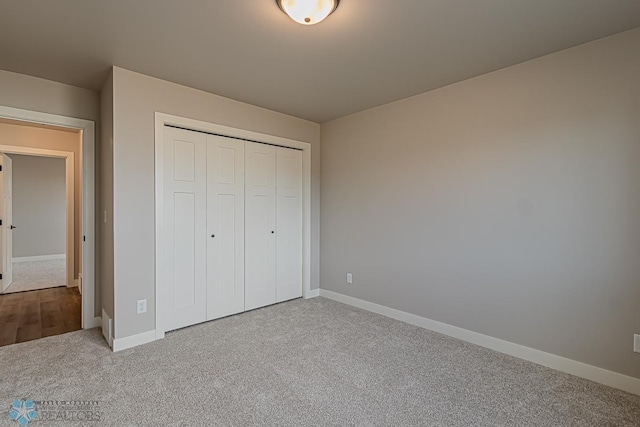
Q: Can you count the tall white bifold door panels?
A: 4